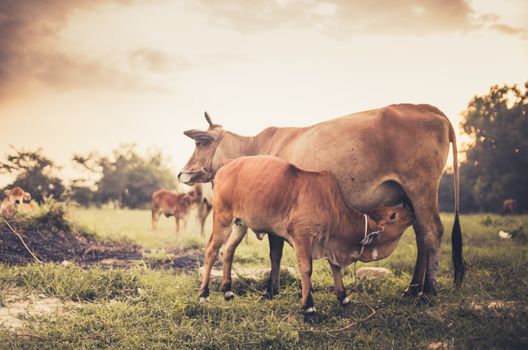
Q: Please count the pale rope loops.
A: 1